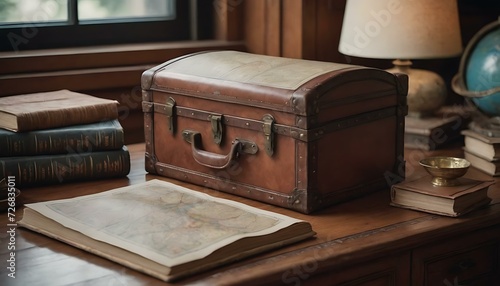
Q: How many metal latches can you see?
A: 3